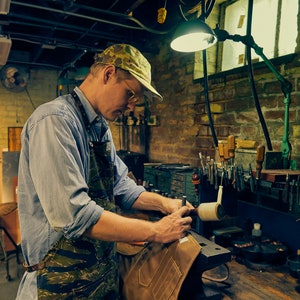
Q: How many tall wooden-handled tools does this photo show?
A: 4